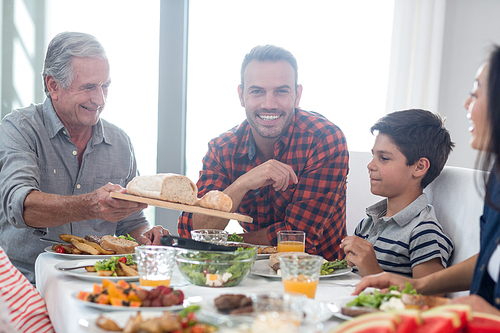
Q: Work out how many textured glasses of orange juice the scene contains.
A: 2